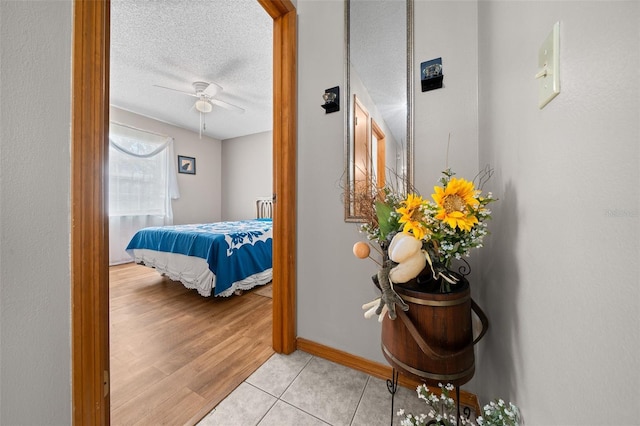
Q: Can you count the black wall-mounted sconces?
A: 2